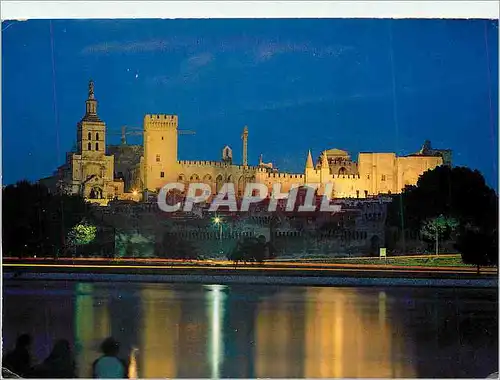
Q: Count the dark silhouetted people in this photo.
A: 3